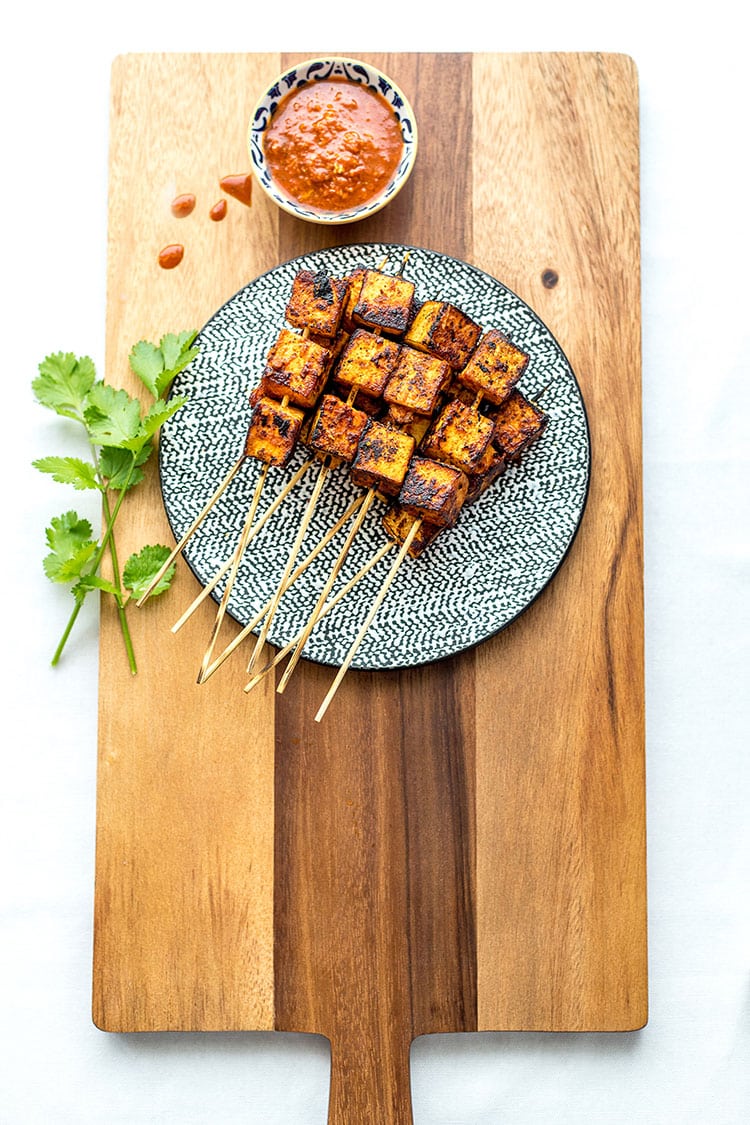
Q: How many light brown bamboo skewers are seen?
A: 8